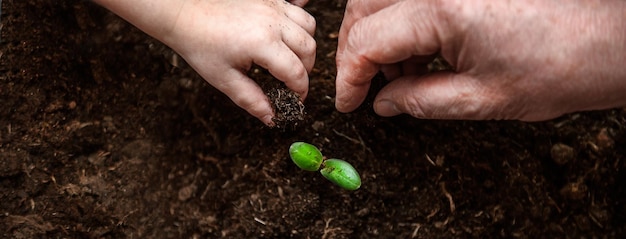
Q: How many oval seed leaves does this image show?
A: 2